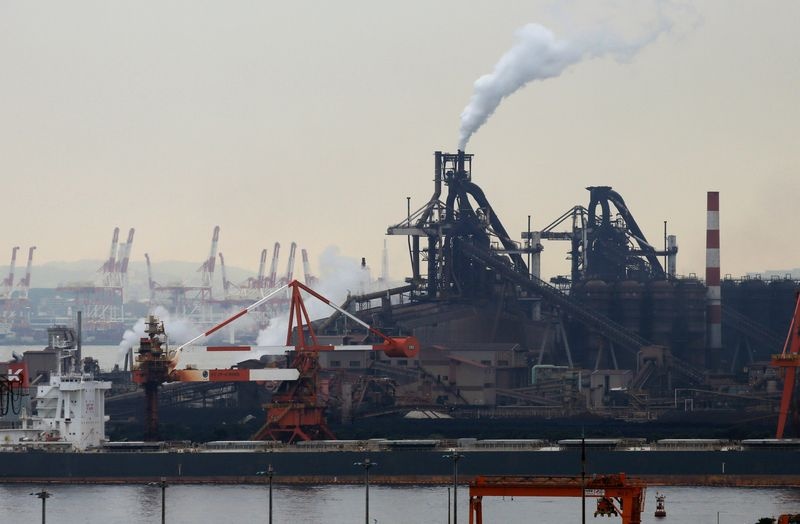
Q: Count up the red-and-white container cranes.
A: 11